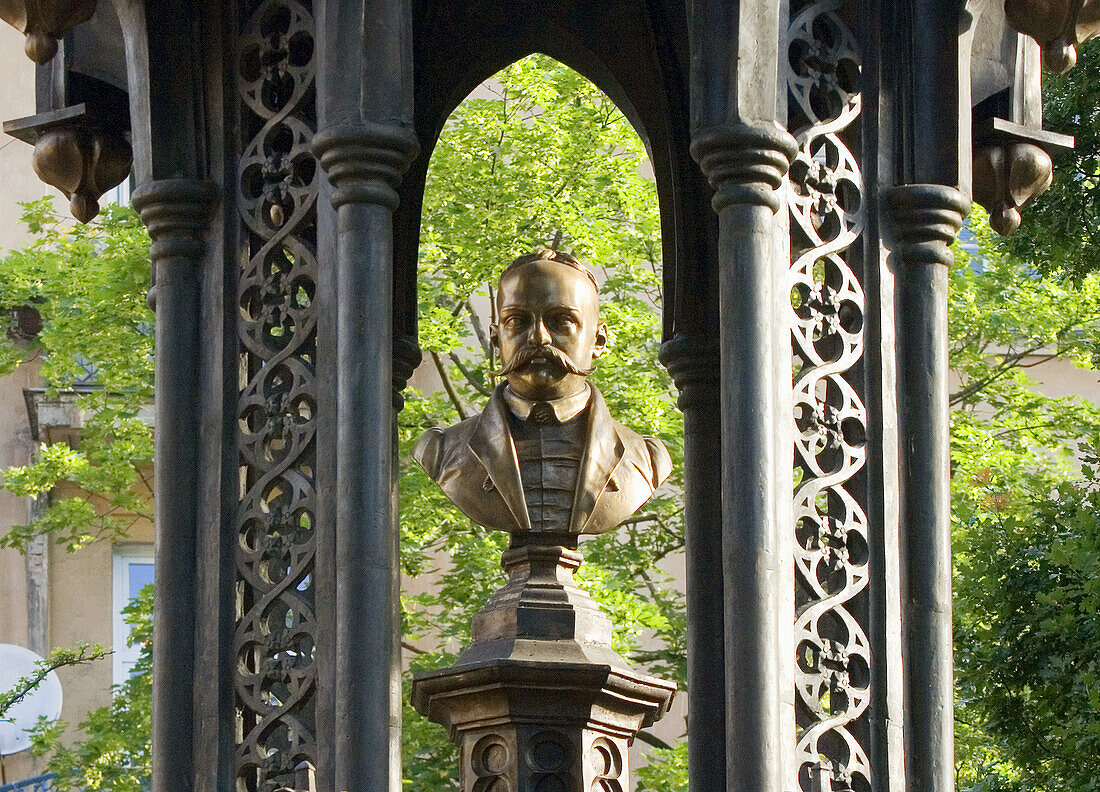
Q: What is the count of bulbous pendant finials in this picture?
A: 4